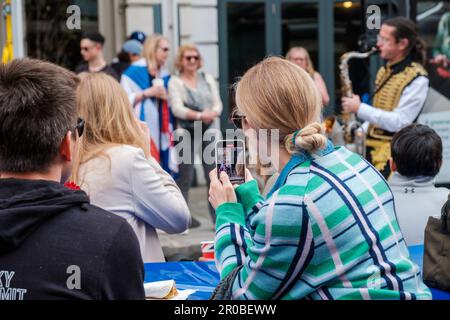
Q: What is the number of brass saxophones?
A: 1